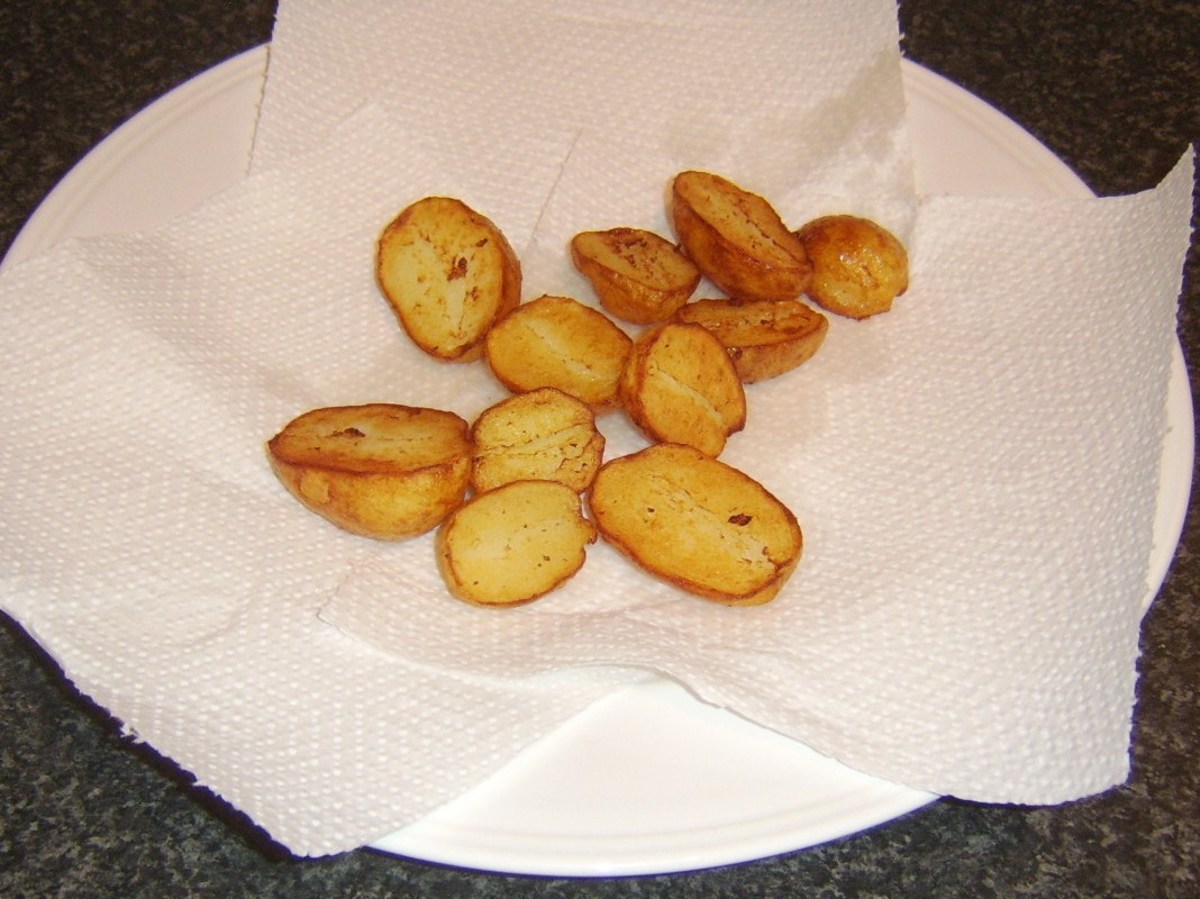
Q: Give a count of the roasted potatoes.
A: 11